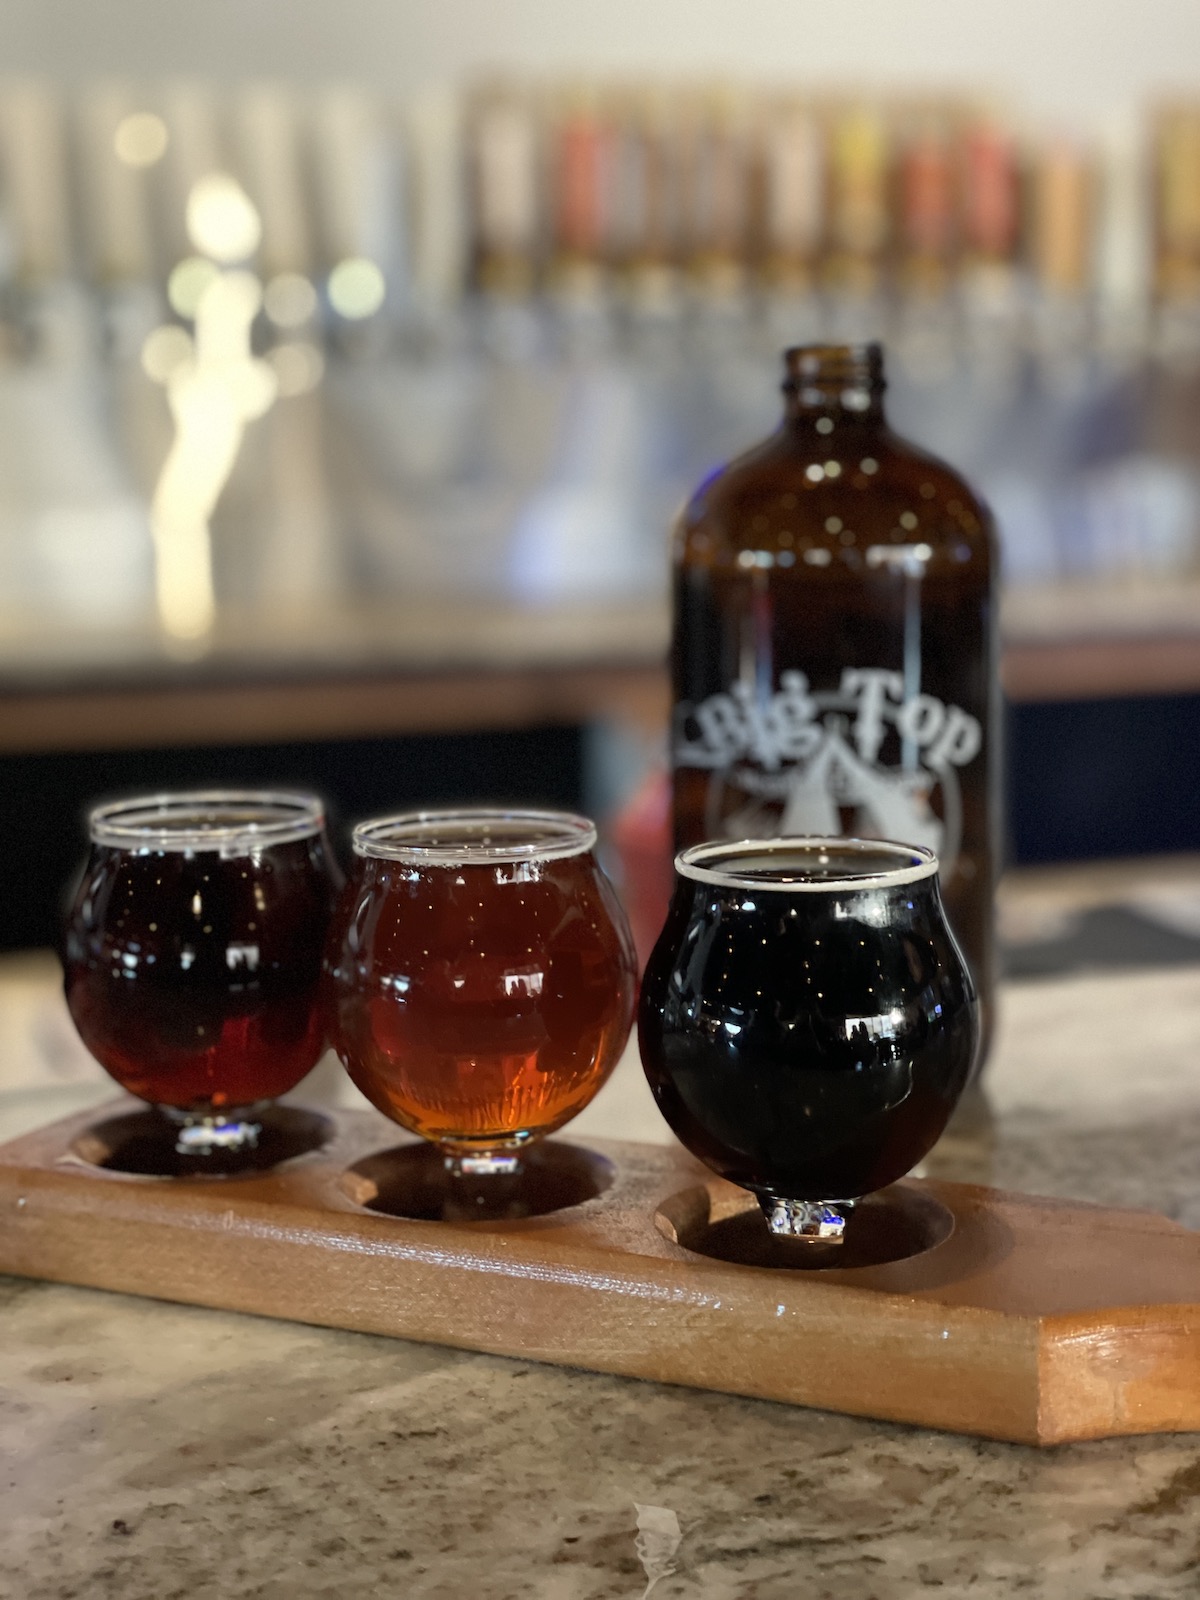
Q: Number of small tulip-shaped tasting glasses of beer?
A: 3